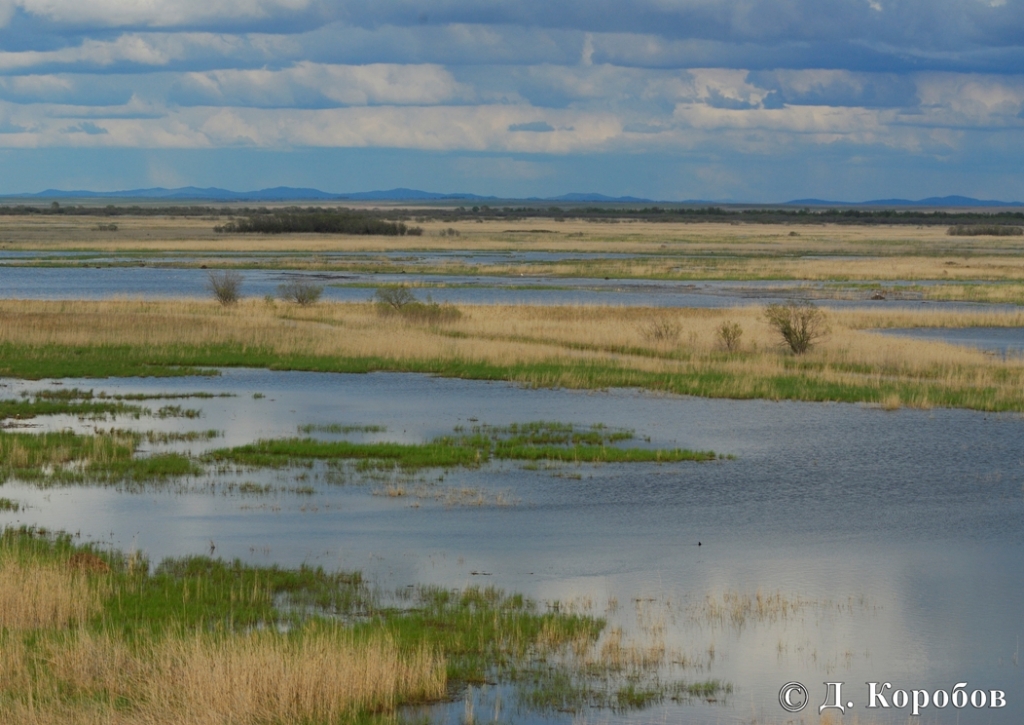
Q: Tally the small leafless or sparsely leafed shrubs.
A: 6